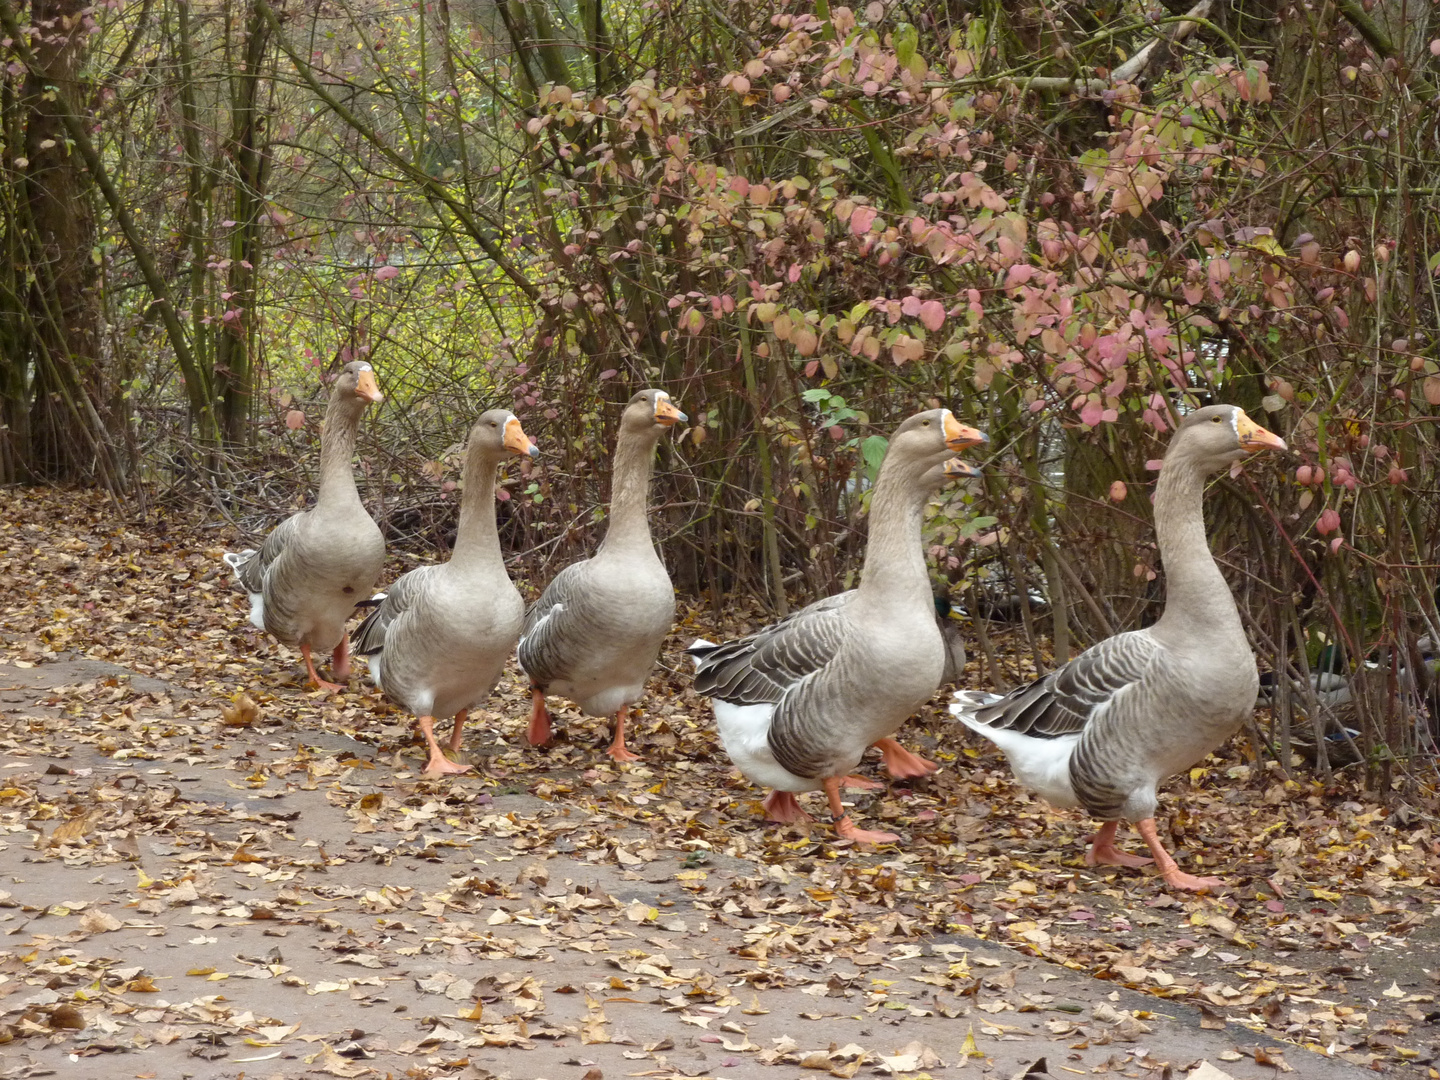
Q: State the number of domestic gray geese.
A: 6